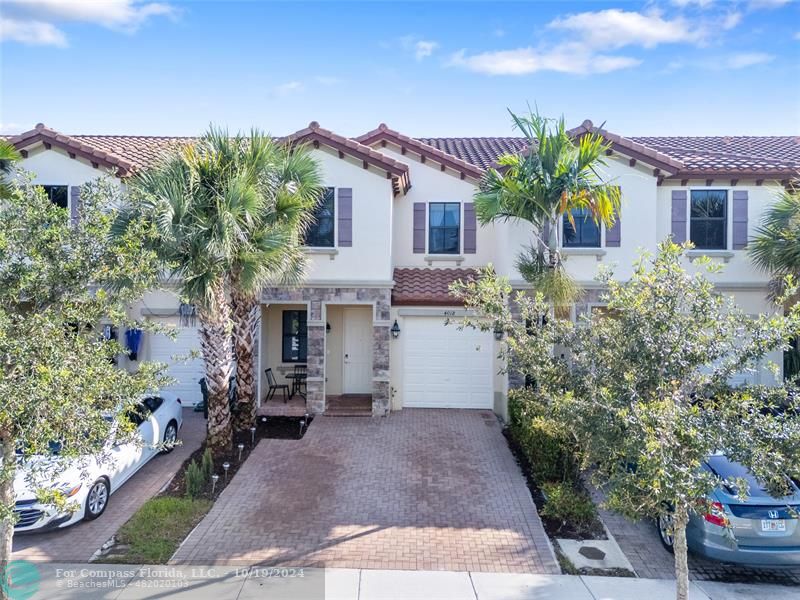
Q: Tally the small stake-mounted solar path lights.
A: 6